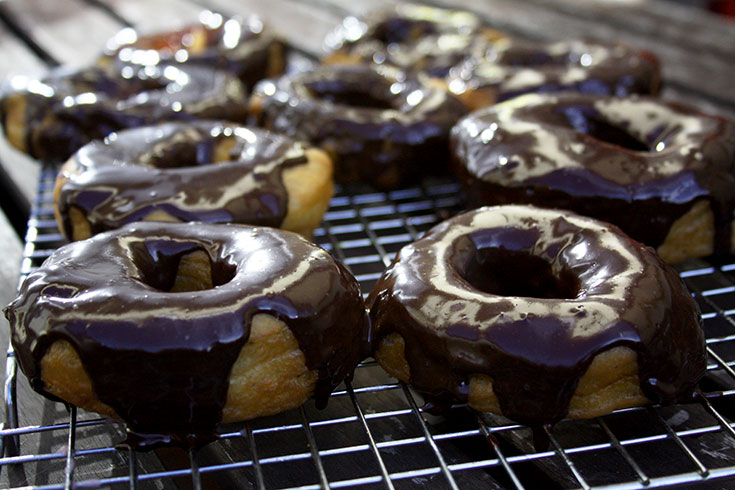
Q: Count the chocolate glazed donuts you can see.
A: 9